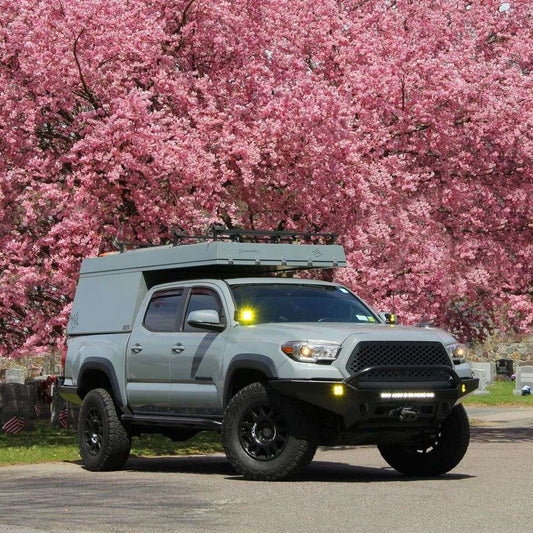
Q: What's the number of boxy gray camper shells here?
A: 1